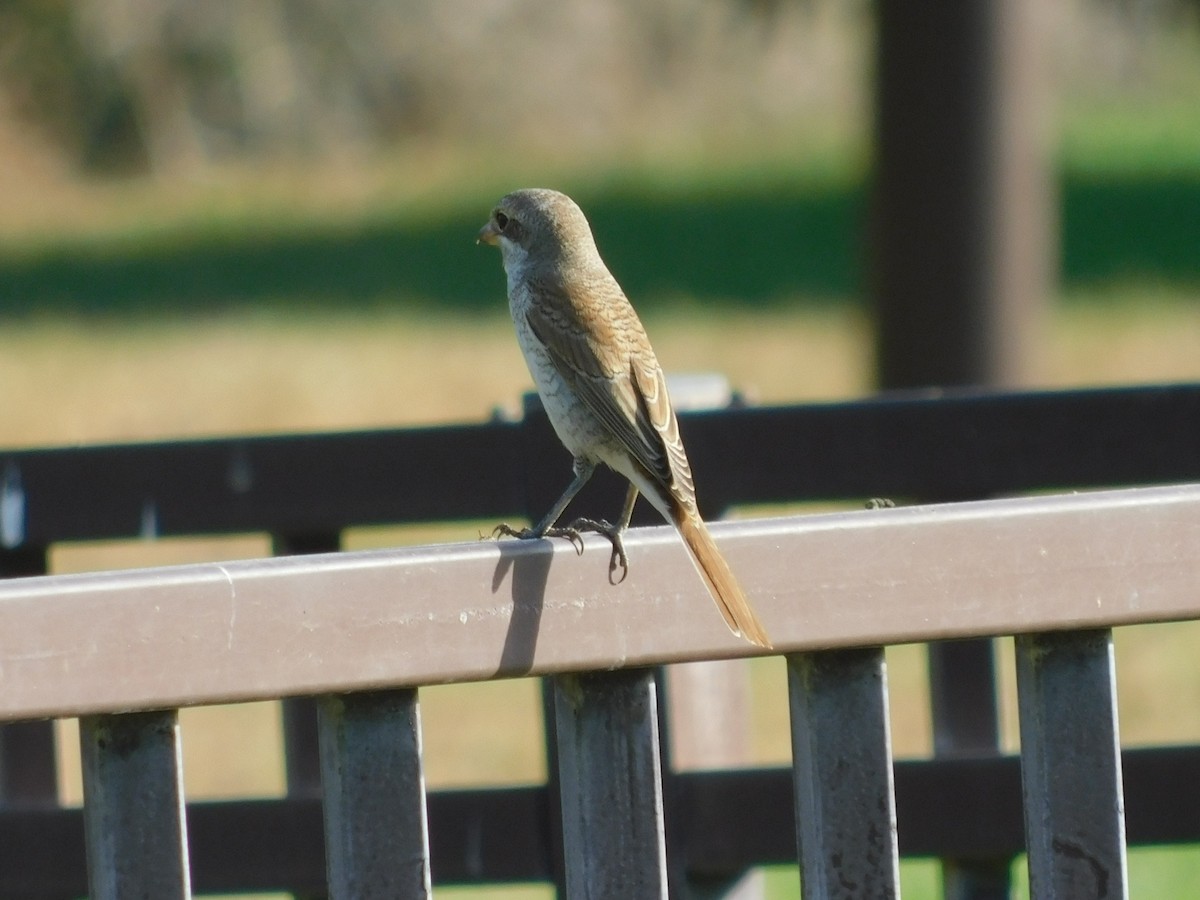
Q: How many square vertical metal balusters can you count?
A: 5